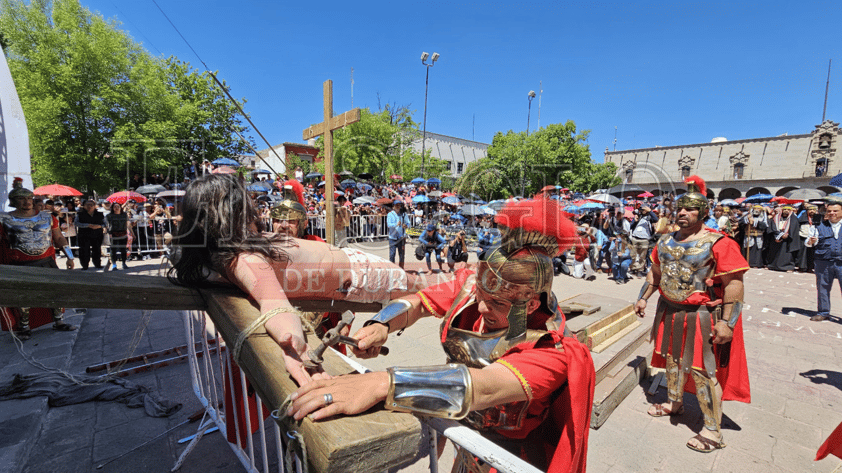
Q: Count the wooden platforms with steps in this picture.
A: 1